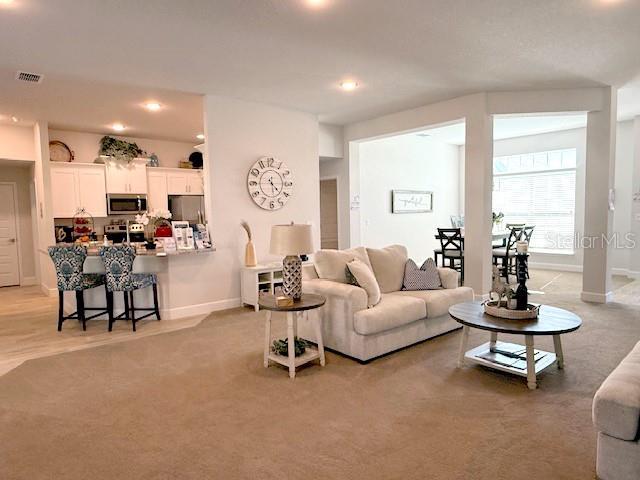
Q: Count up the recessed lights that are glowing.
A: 7